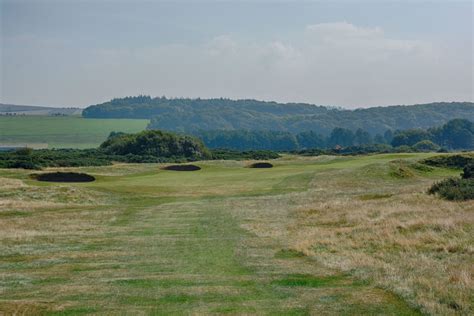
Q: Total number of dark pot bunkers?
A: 3